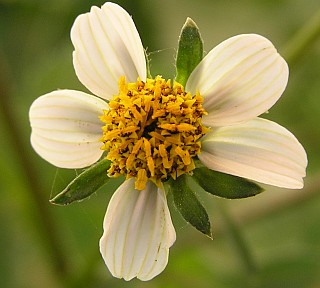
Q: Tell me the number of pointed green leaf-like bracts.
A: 4